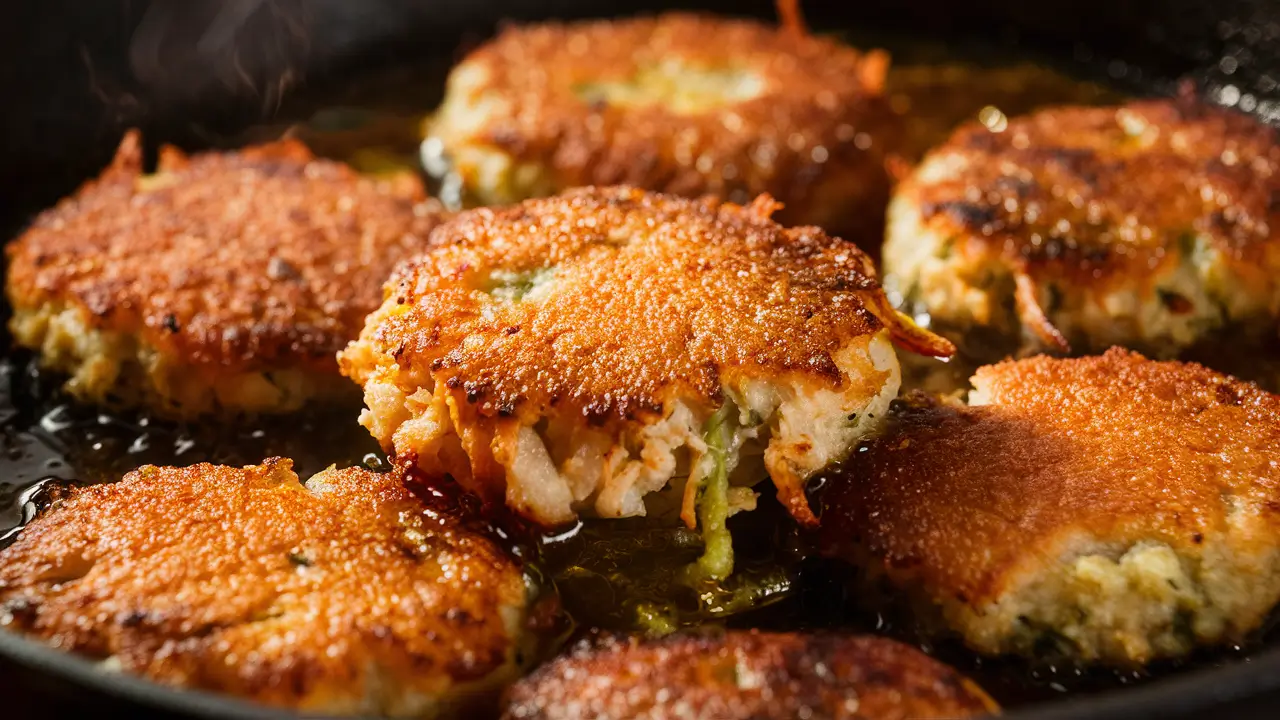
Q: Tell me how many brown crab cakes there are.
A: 7